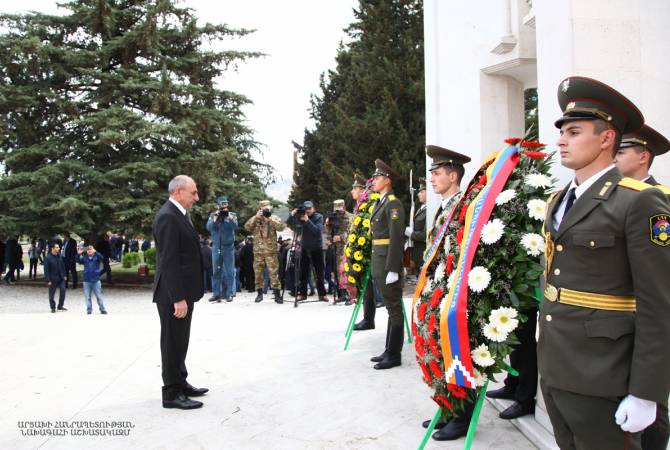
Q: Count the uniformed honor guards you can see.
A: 6